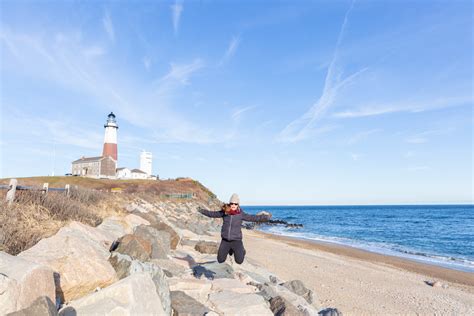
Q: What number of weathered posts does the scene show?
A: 3